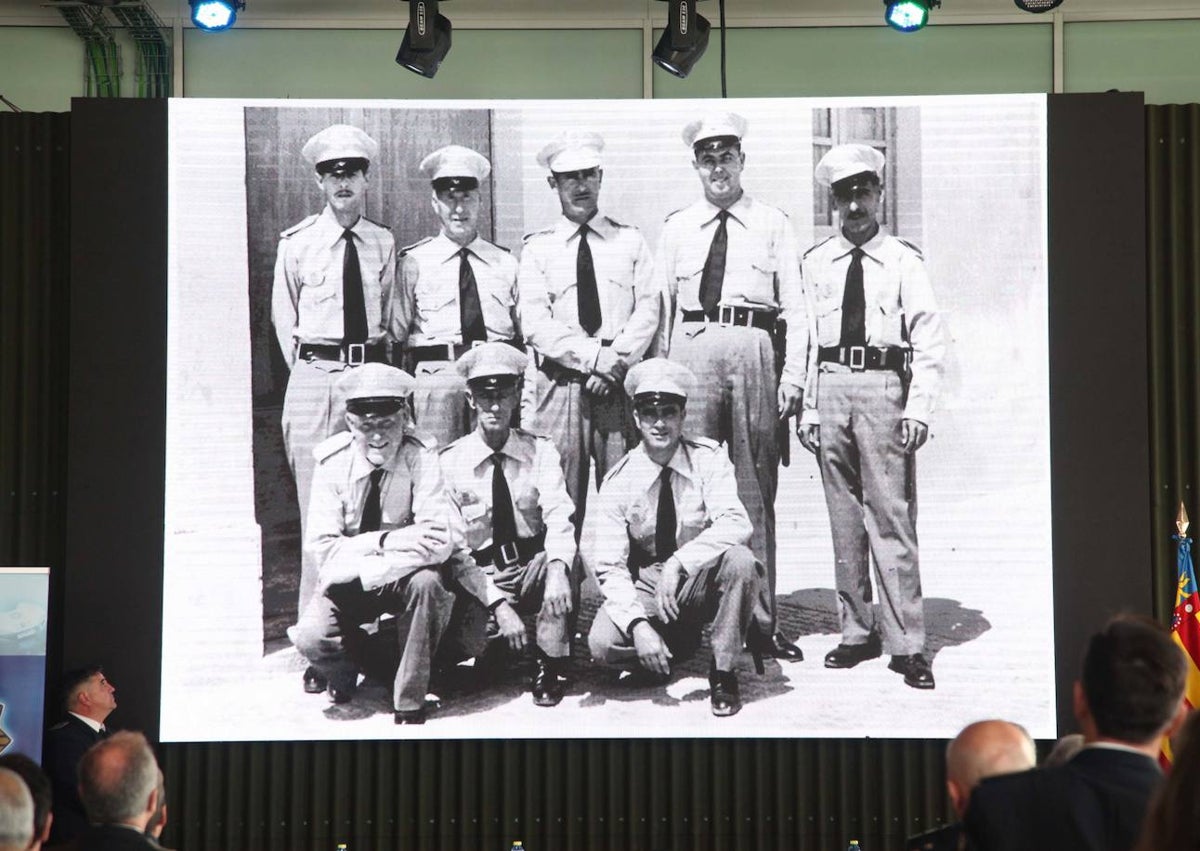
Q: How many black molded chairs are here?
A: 0